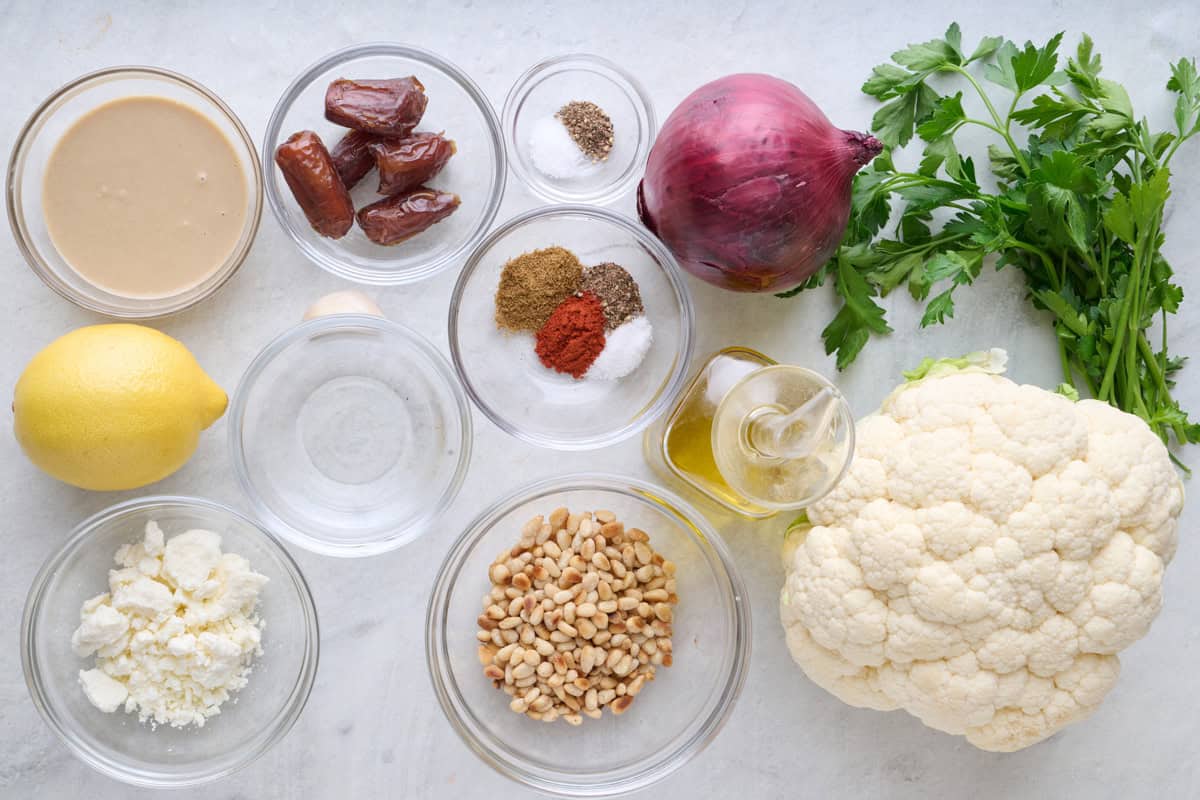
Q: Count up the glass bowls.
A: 7